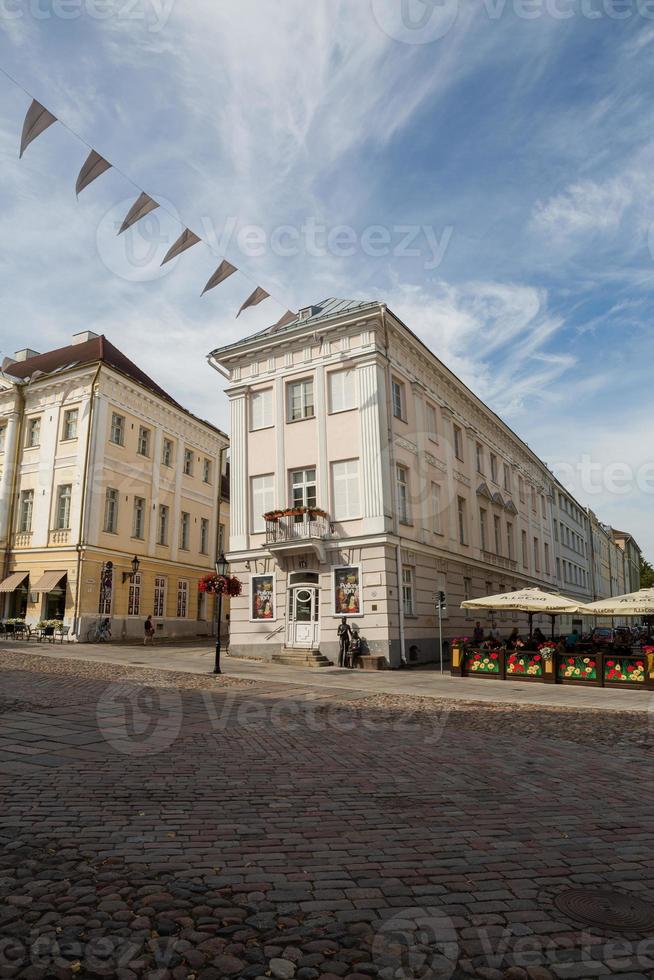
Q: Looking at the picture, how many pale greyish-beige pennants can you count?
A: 7